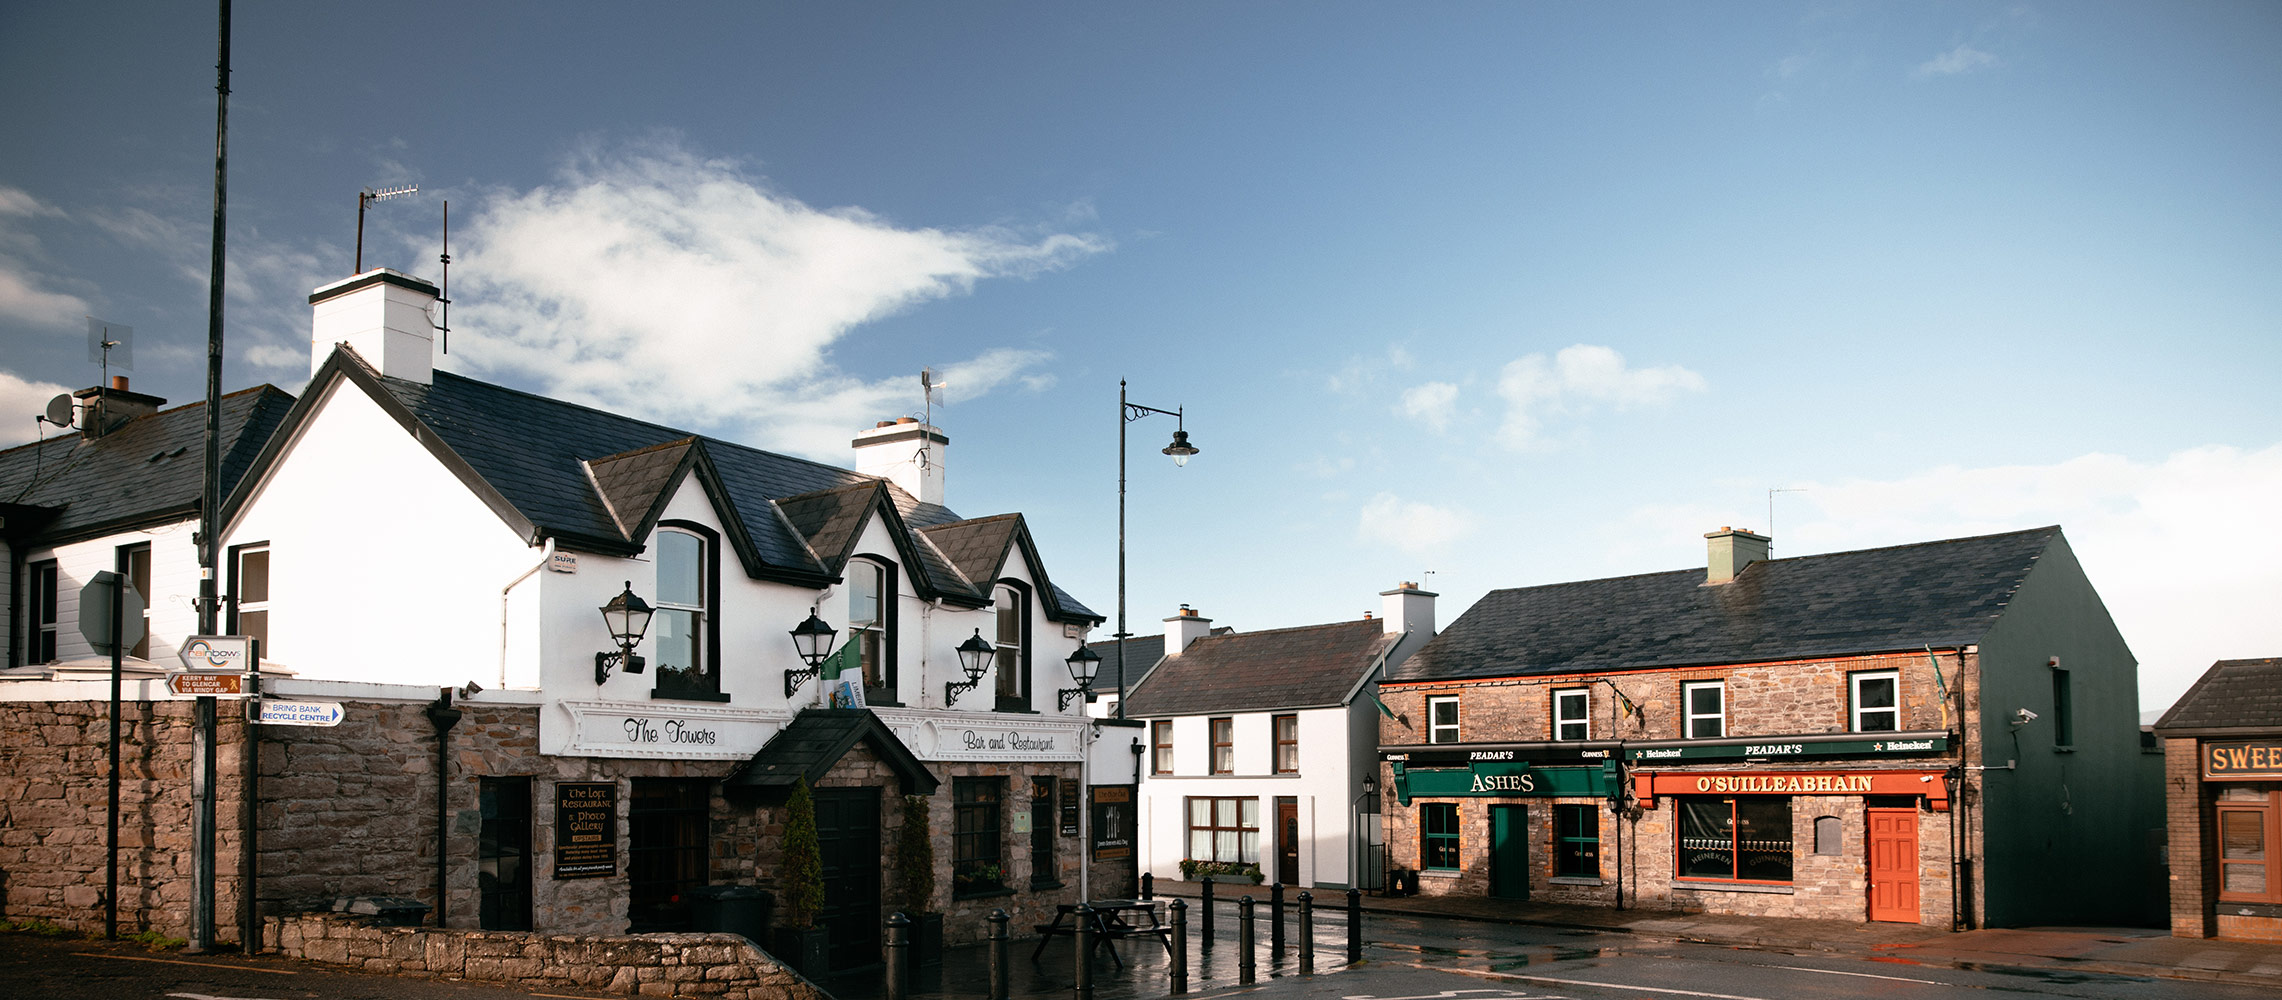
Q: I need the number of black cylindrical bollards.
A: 10